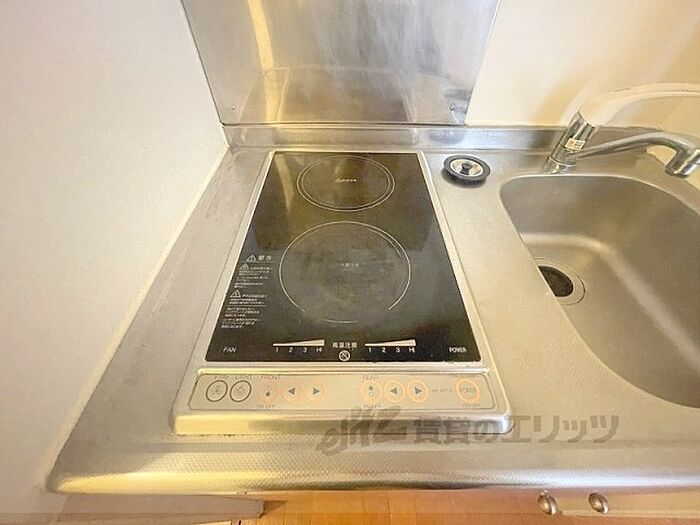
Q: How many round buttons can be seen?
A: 9